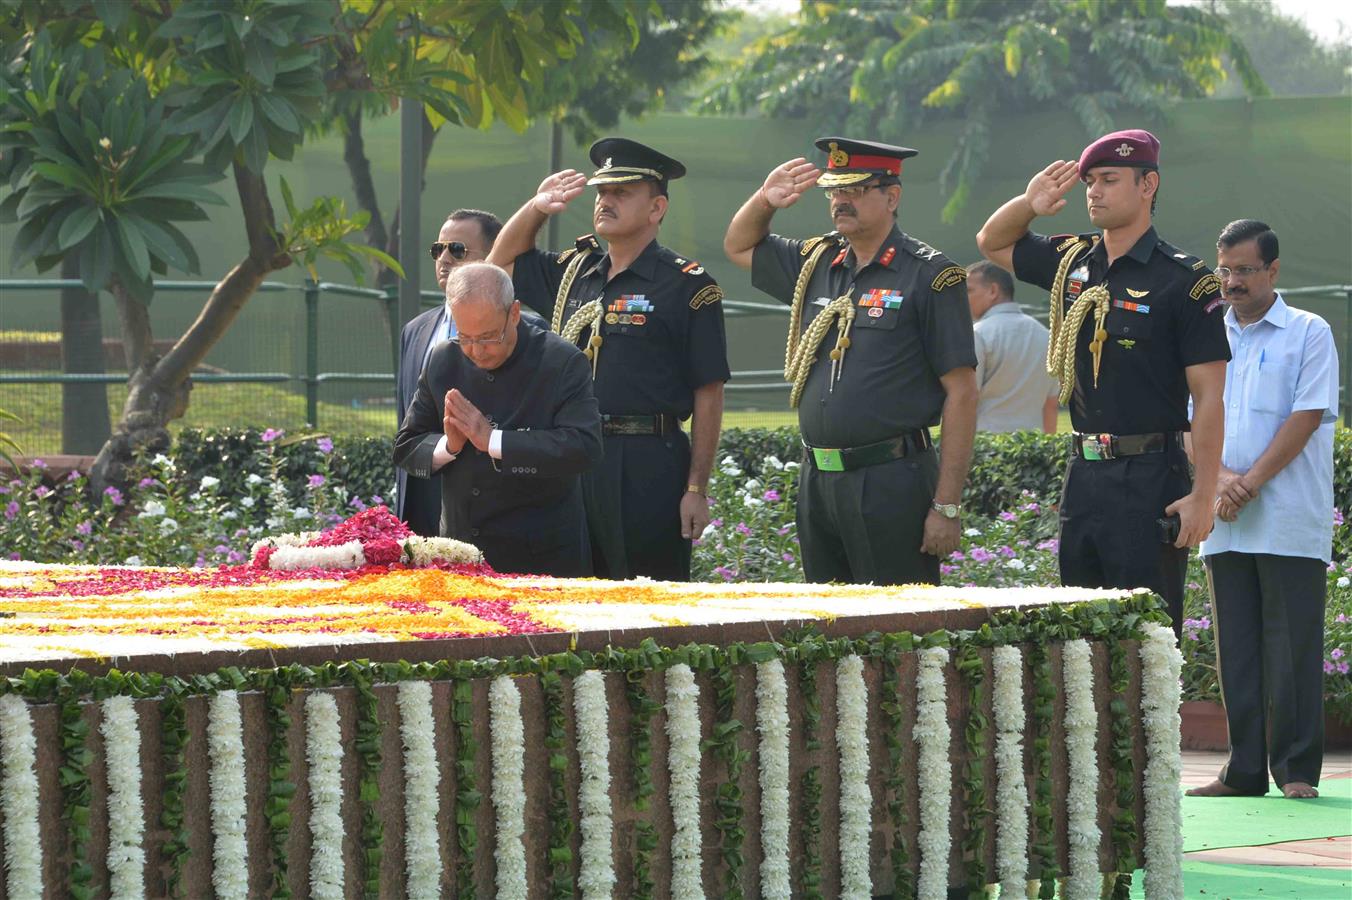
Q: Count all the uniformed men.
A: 3